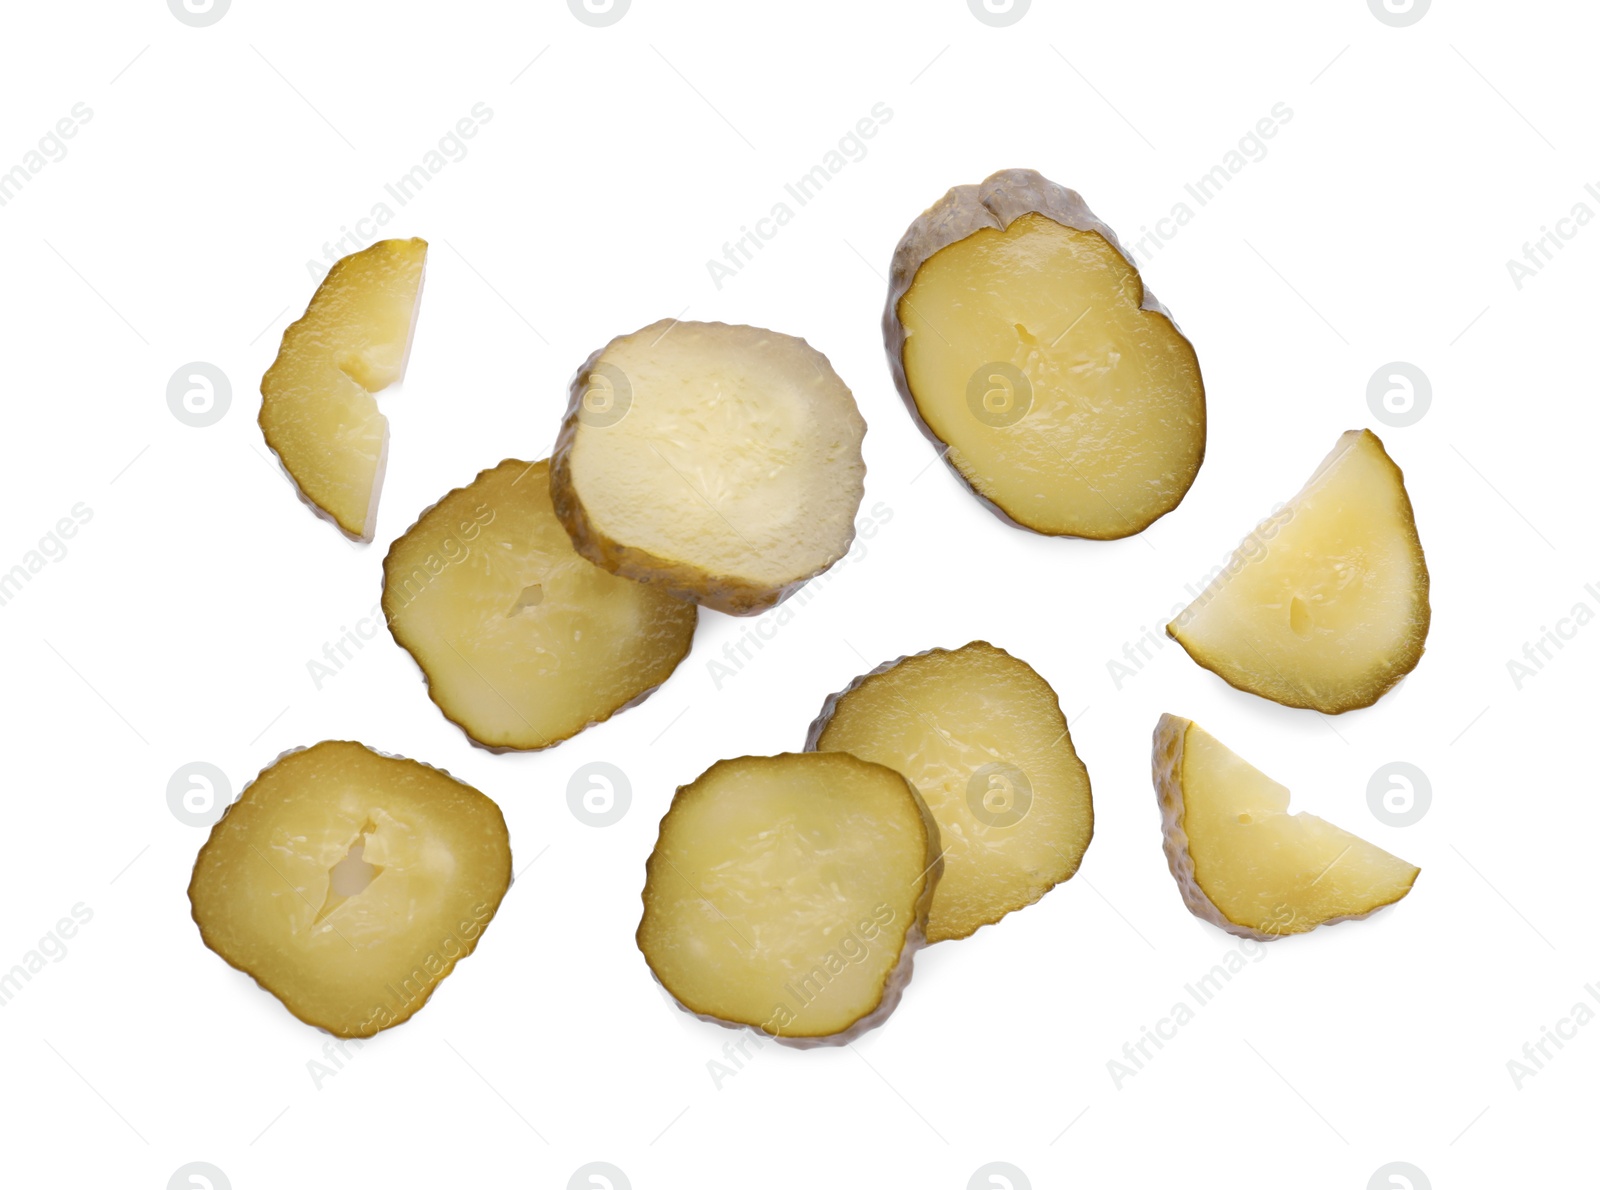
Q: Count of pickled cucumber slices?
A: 9